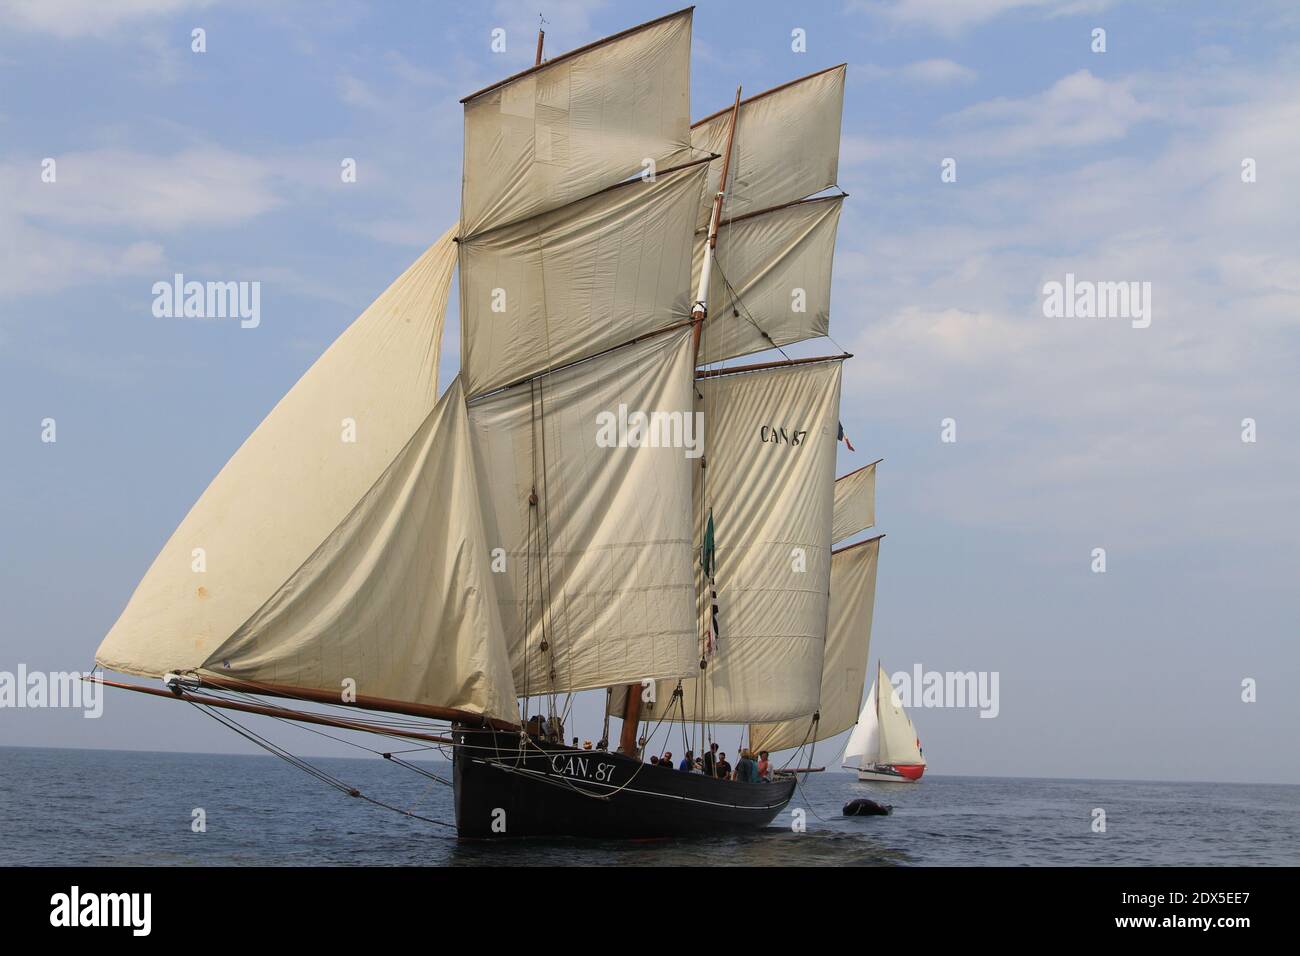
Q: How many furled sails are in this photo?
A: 0